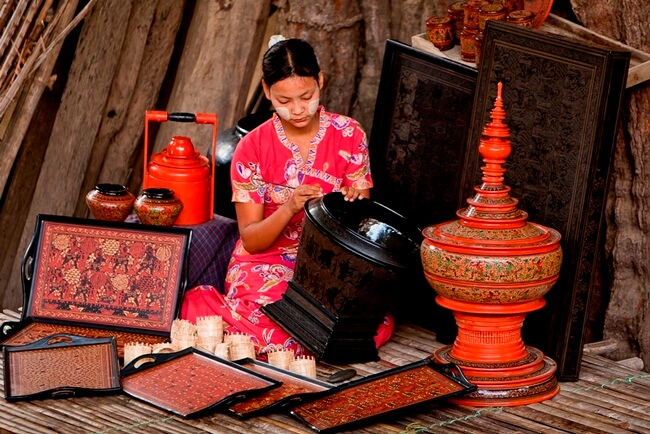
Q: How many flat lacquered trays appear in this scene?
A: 6